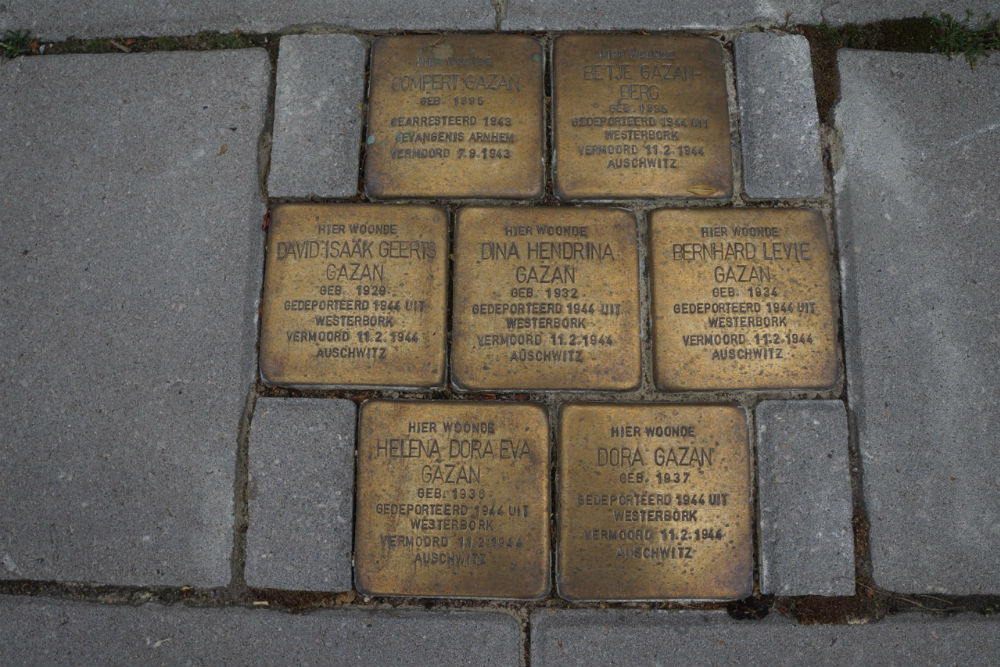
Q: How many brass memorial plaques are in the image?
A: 7